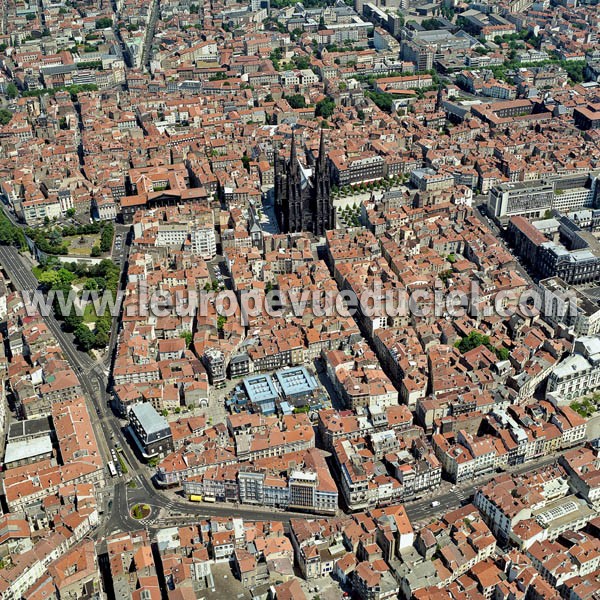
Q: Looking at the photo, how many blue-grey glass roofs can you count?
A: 2